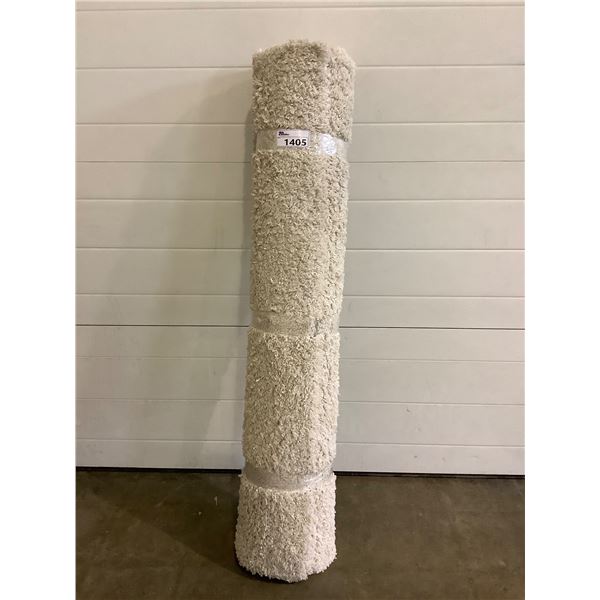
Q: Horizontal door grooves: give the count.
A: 11